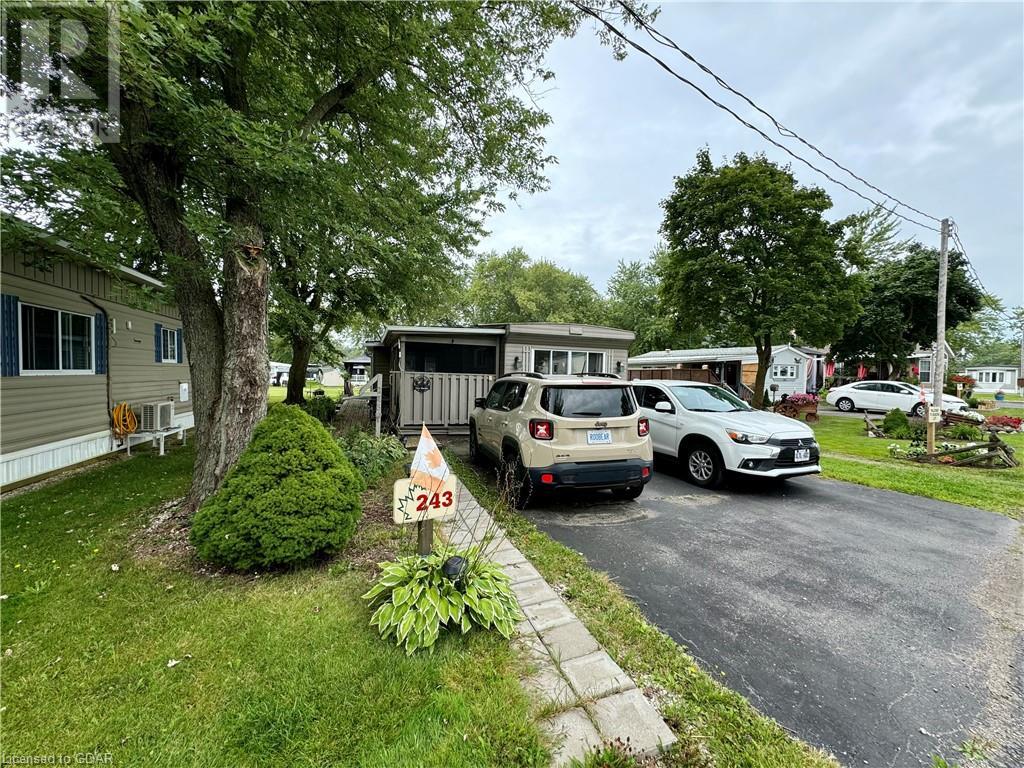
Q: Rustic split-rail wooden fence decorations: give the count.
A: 2